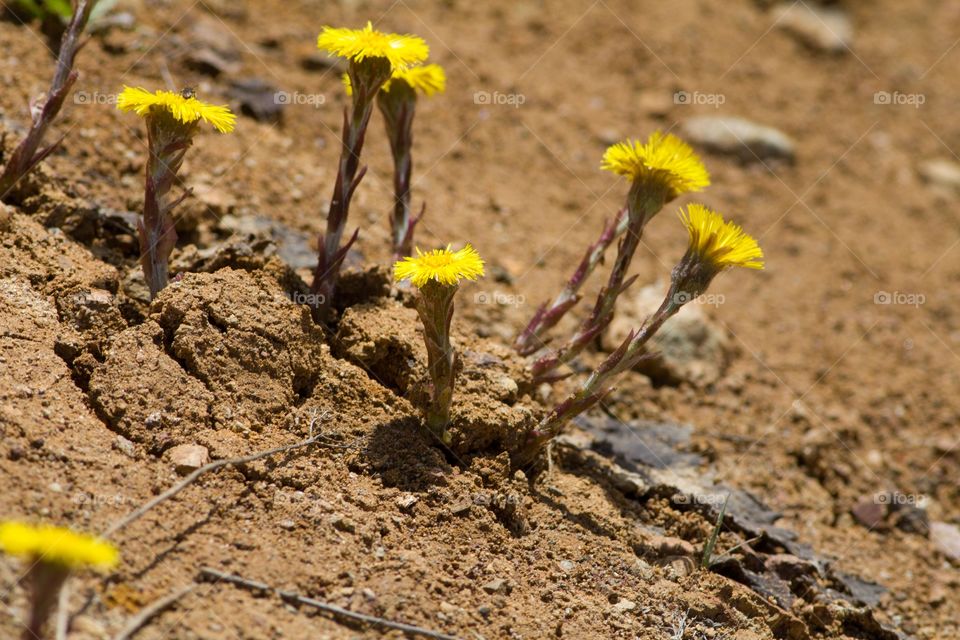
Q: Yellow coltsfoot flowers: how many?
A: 7